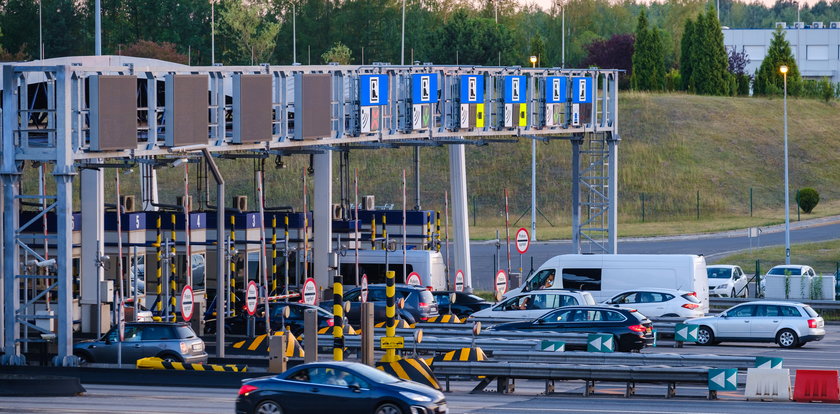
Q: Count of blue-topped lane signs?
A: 6